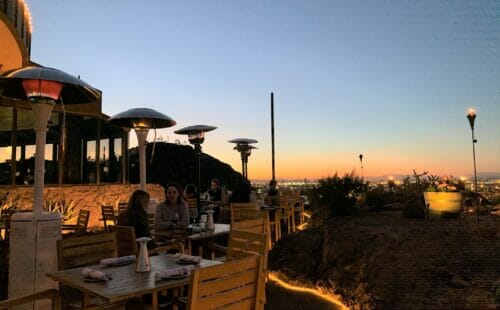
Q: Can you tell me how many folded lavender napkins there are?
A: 4